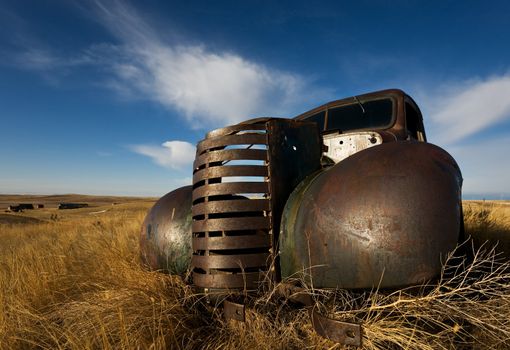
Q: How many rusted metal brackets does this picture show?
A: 2